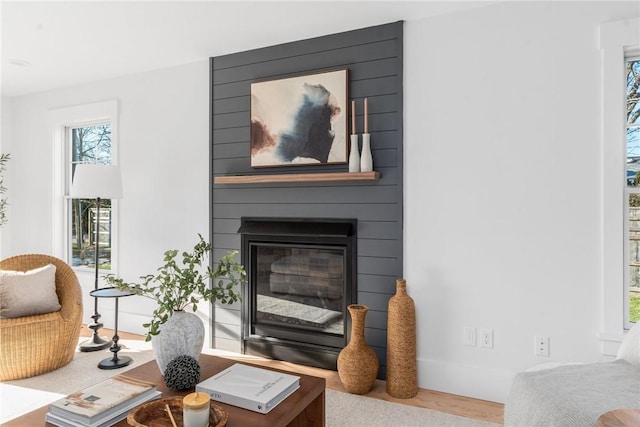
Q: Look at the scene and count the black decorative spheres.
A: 1